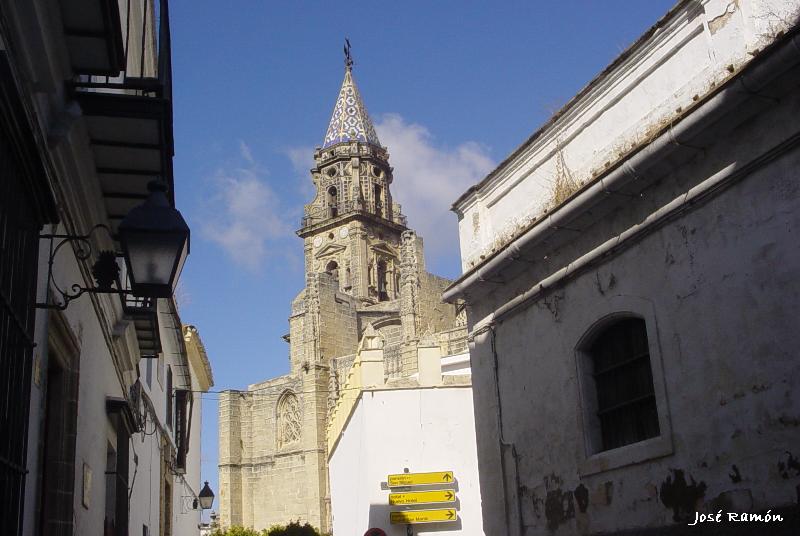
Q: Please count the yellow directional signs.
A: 3